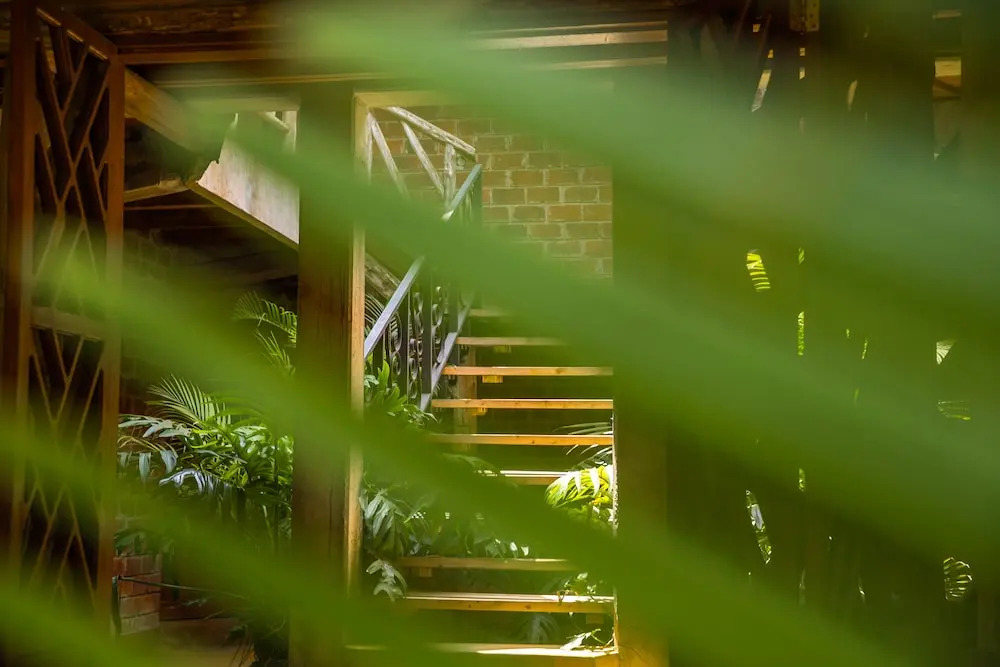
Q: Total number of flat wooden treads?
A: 9